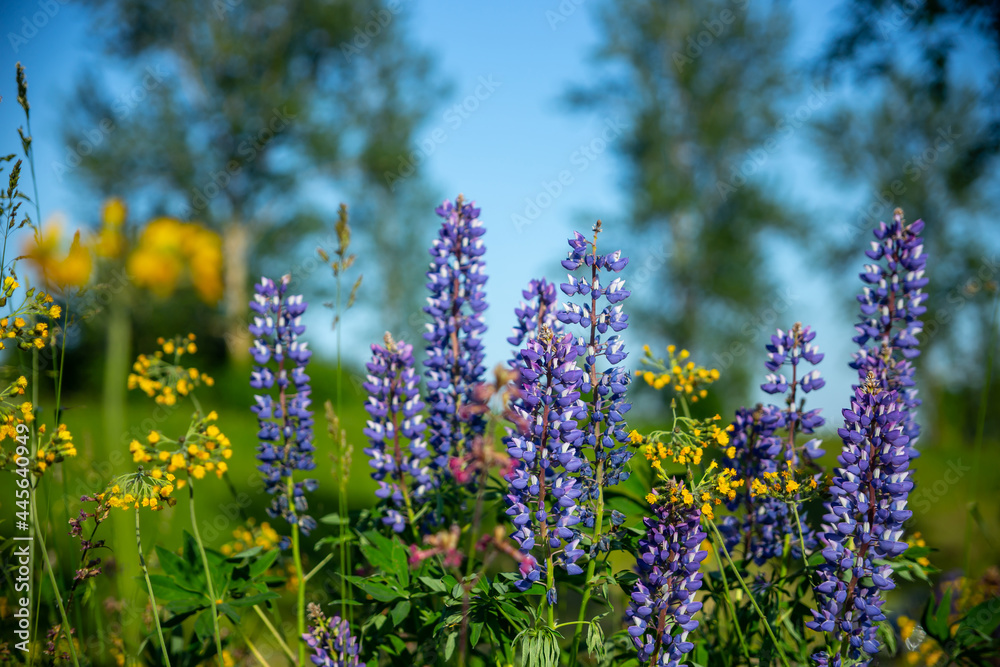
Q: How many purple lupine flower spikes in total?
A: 12